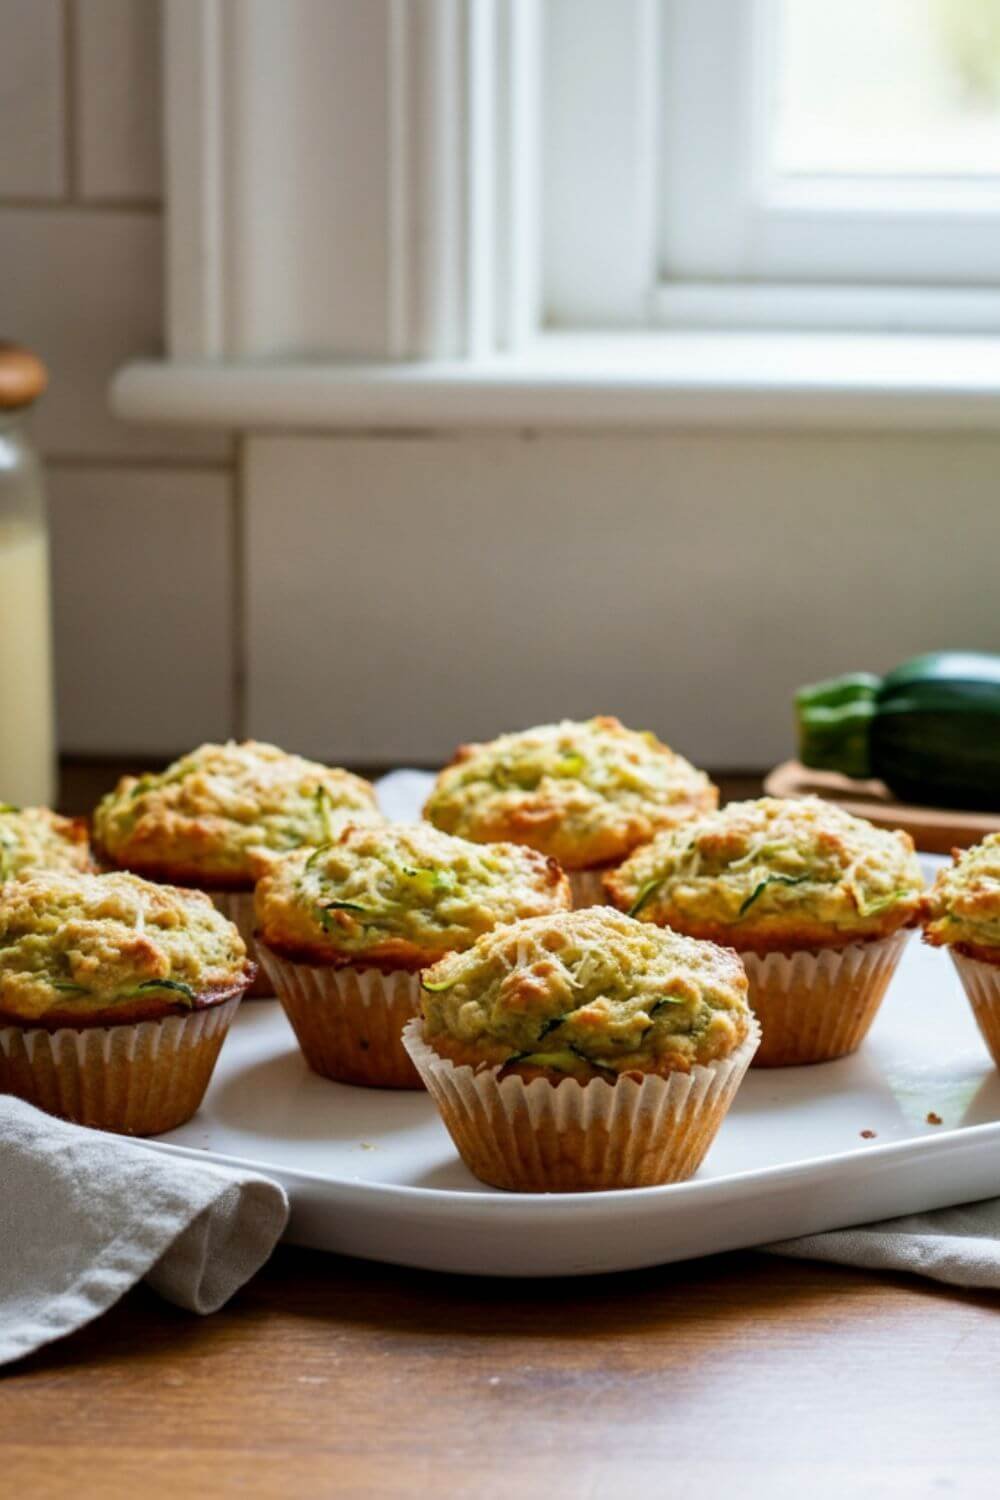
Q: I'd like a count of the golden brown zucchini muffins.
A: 8